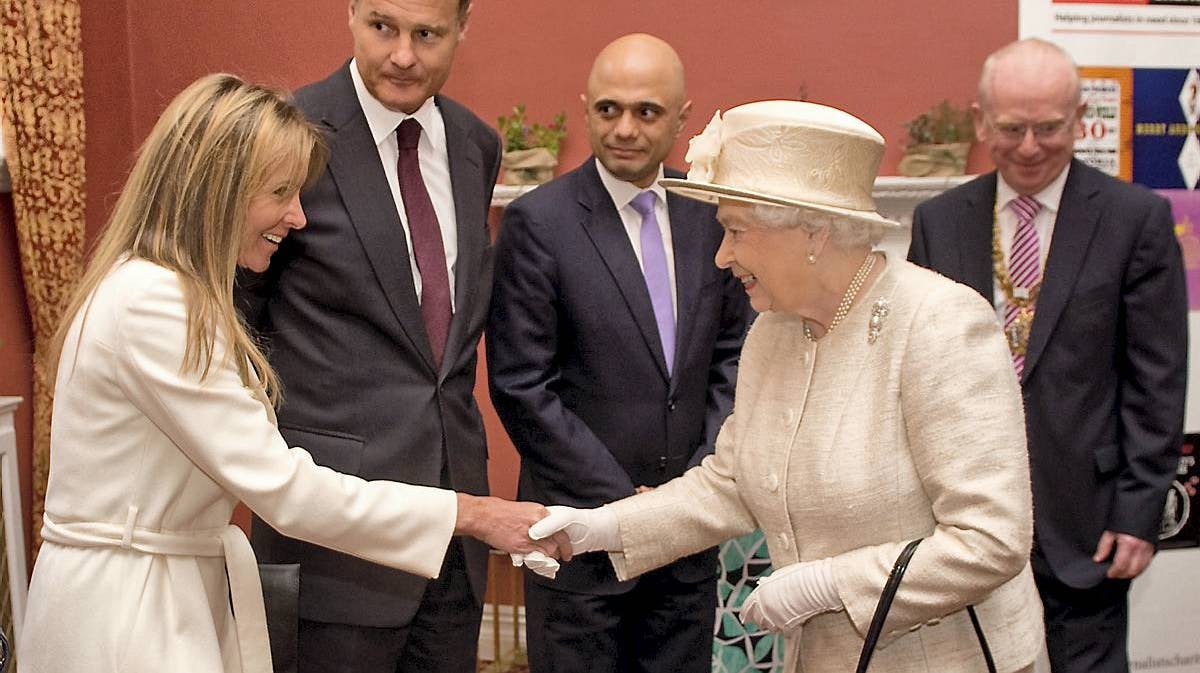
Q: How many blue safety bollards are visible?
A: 0